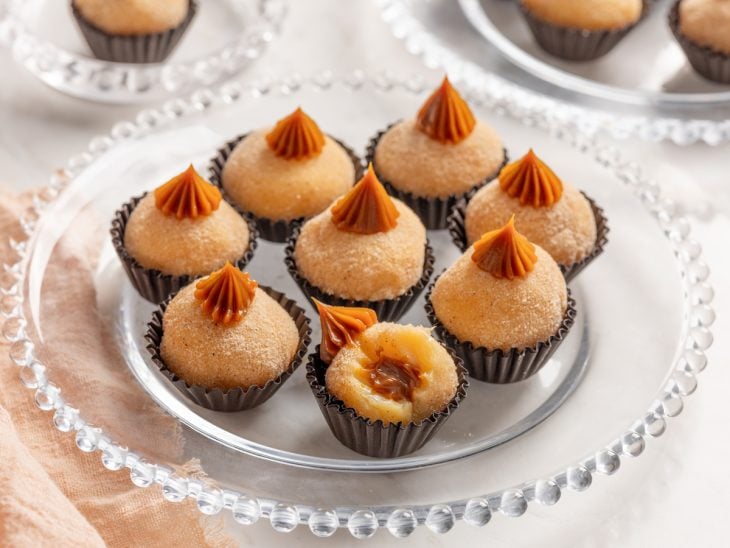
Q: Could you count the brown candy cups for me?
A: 11